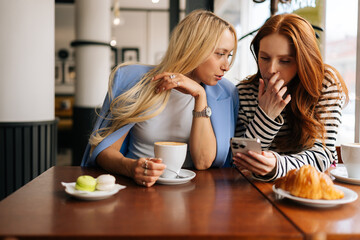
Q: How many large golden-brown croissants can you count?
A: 1